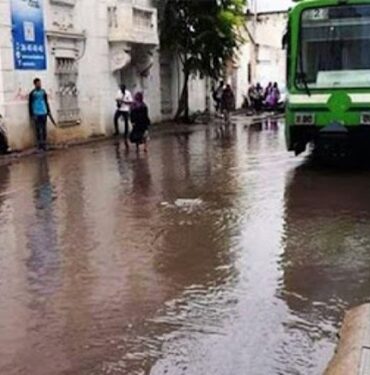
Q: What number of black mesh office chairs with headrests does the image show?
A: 0